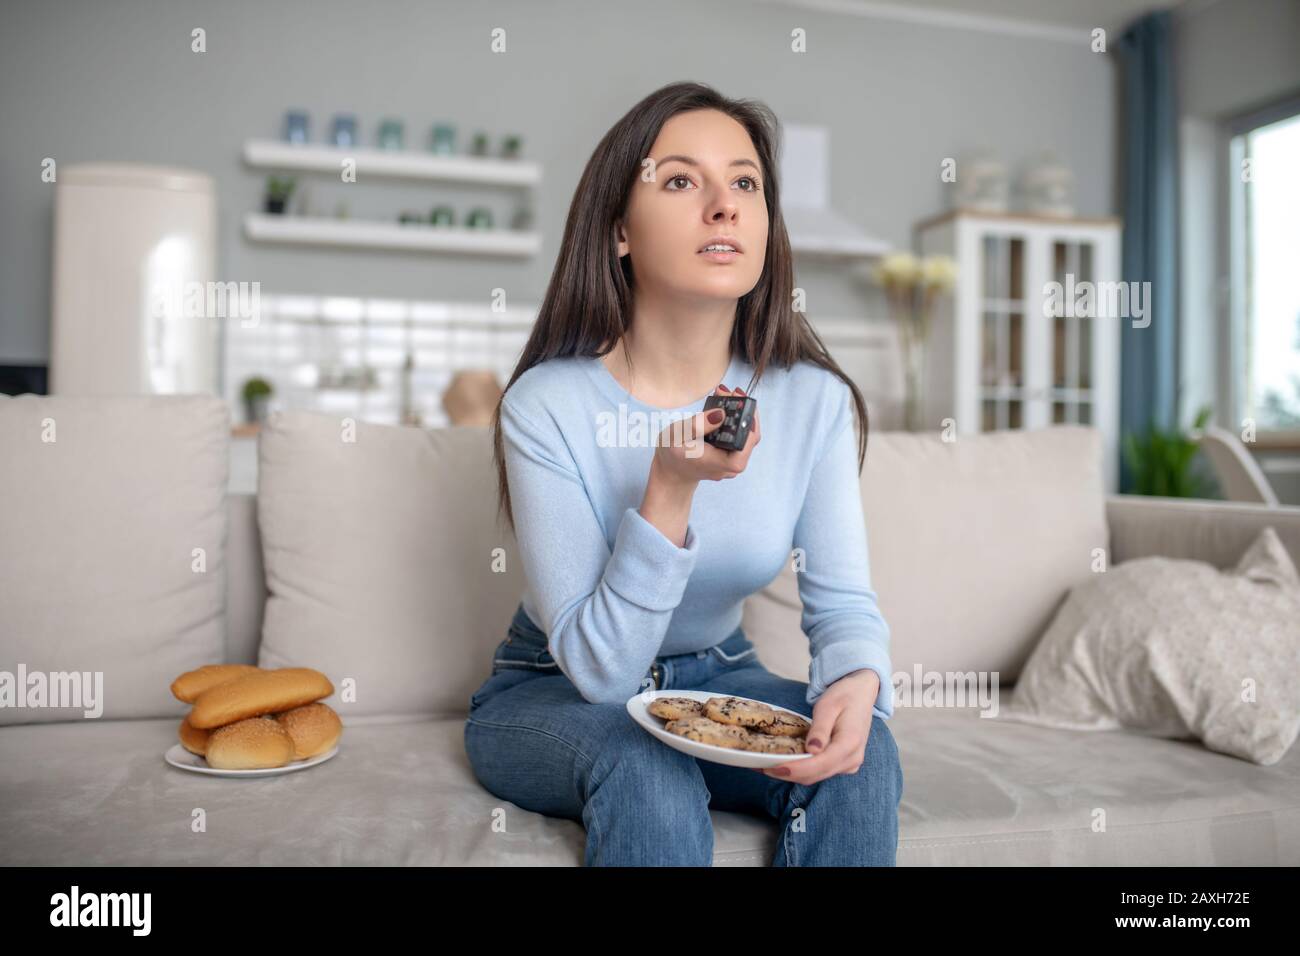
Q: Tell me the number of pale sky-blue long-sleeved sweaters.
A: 1